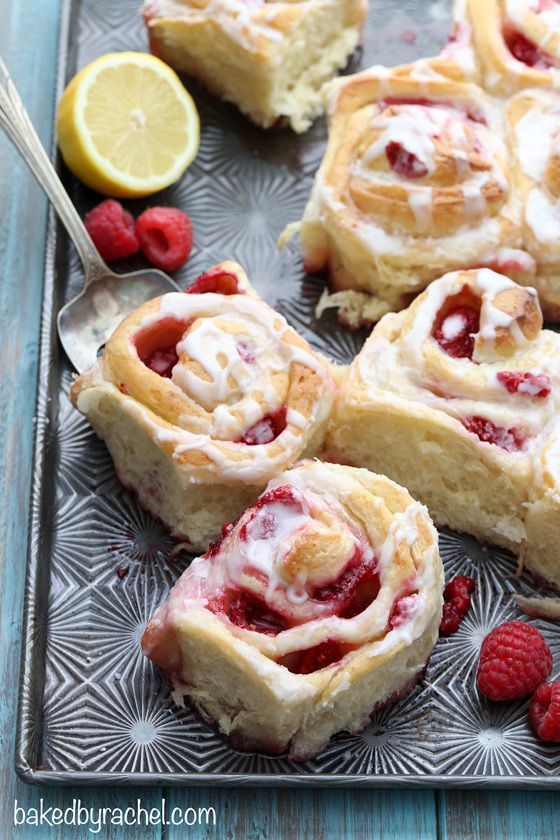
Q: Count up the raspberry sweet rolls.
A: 8